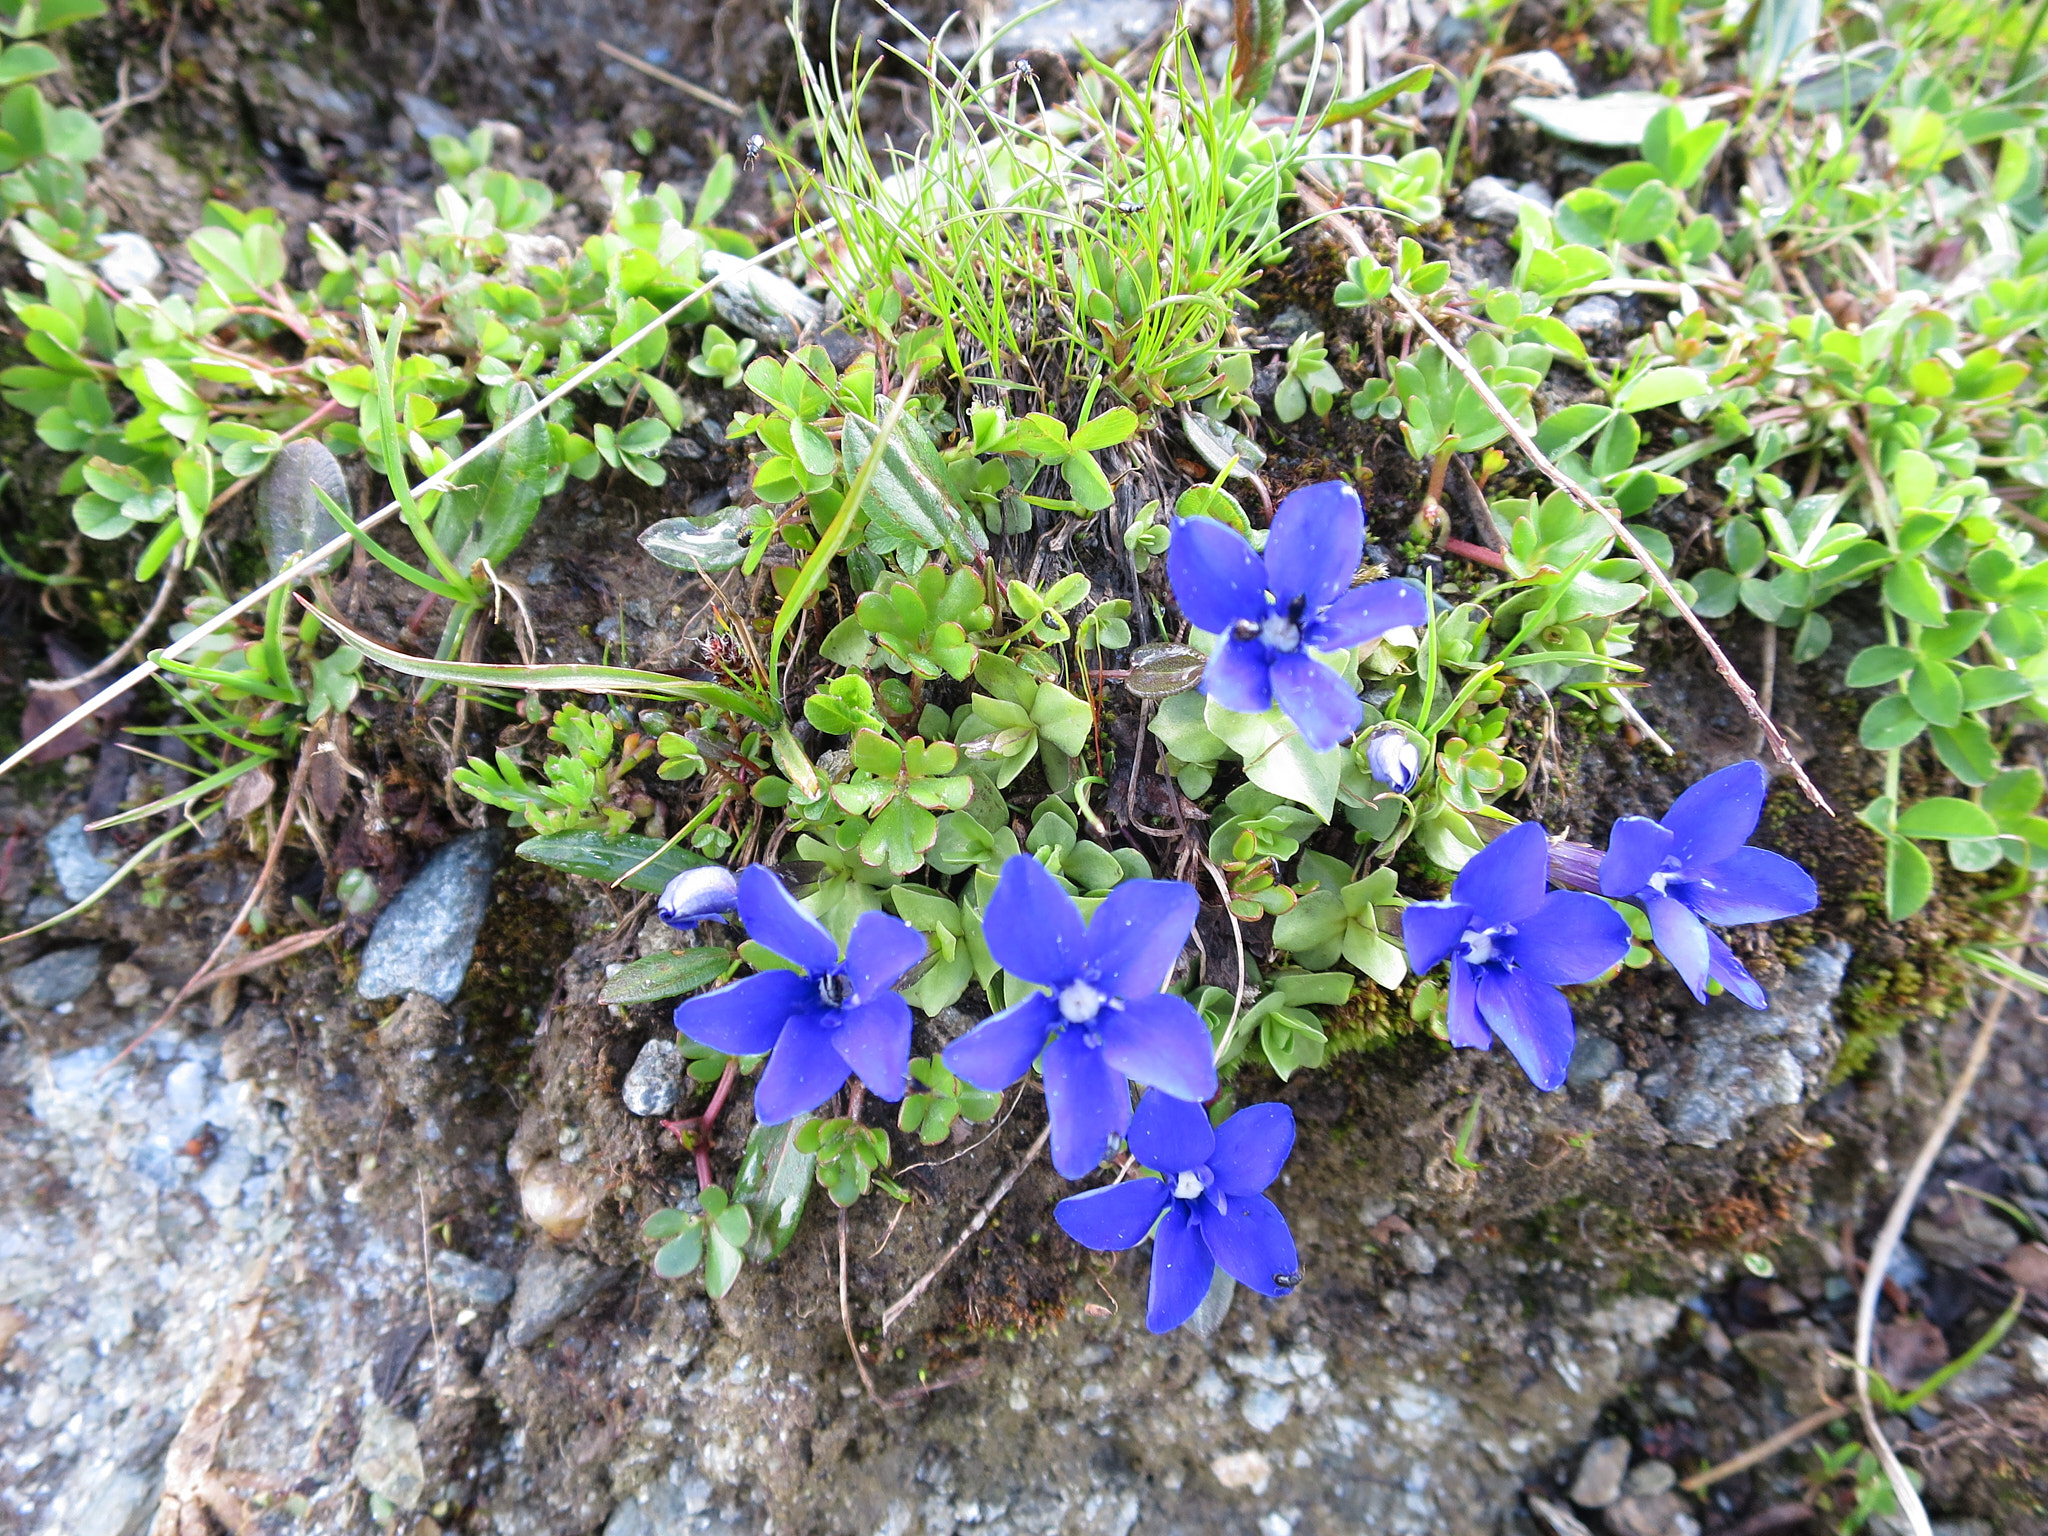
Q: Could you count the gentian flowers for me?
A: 6